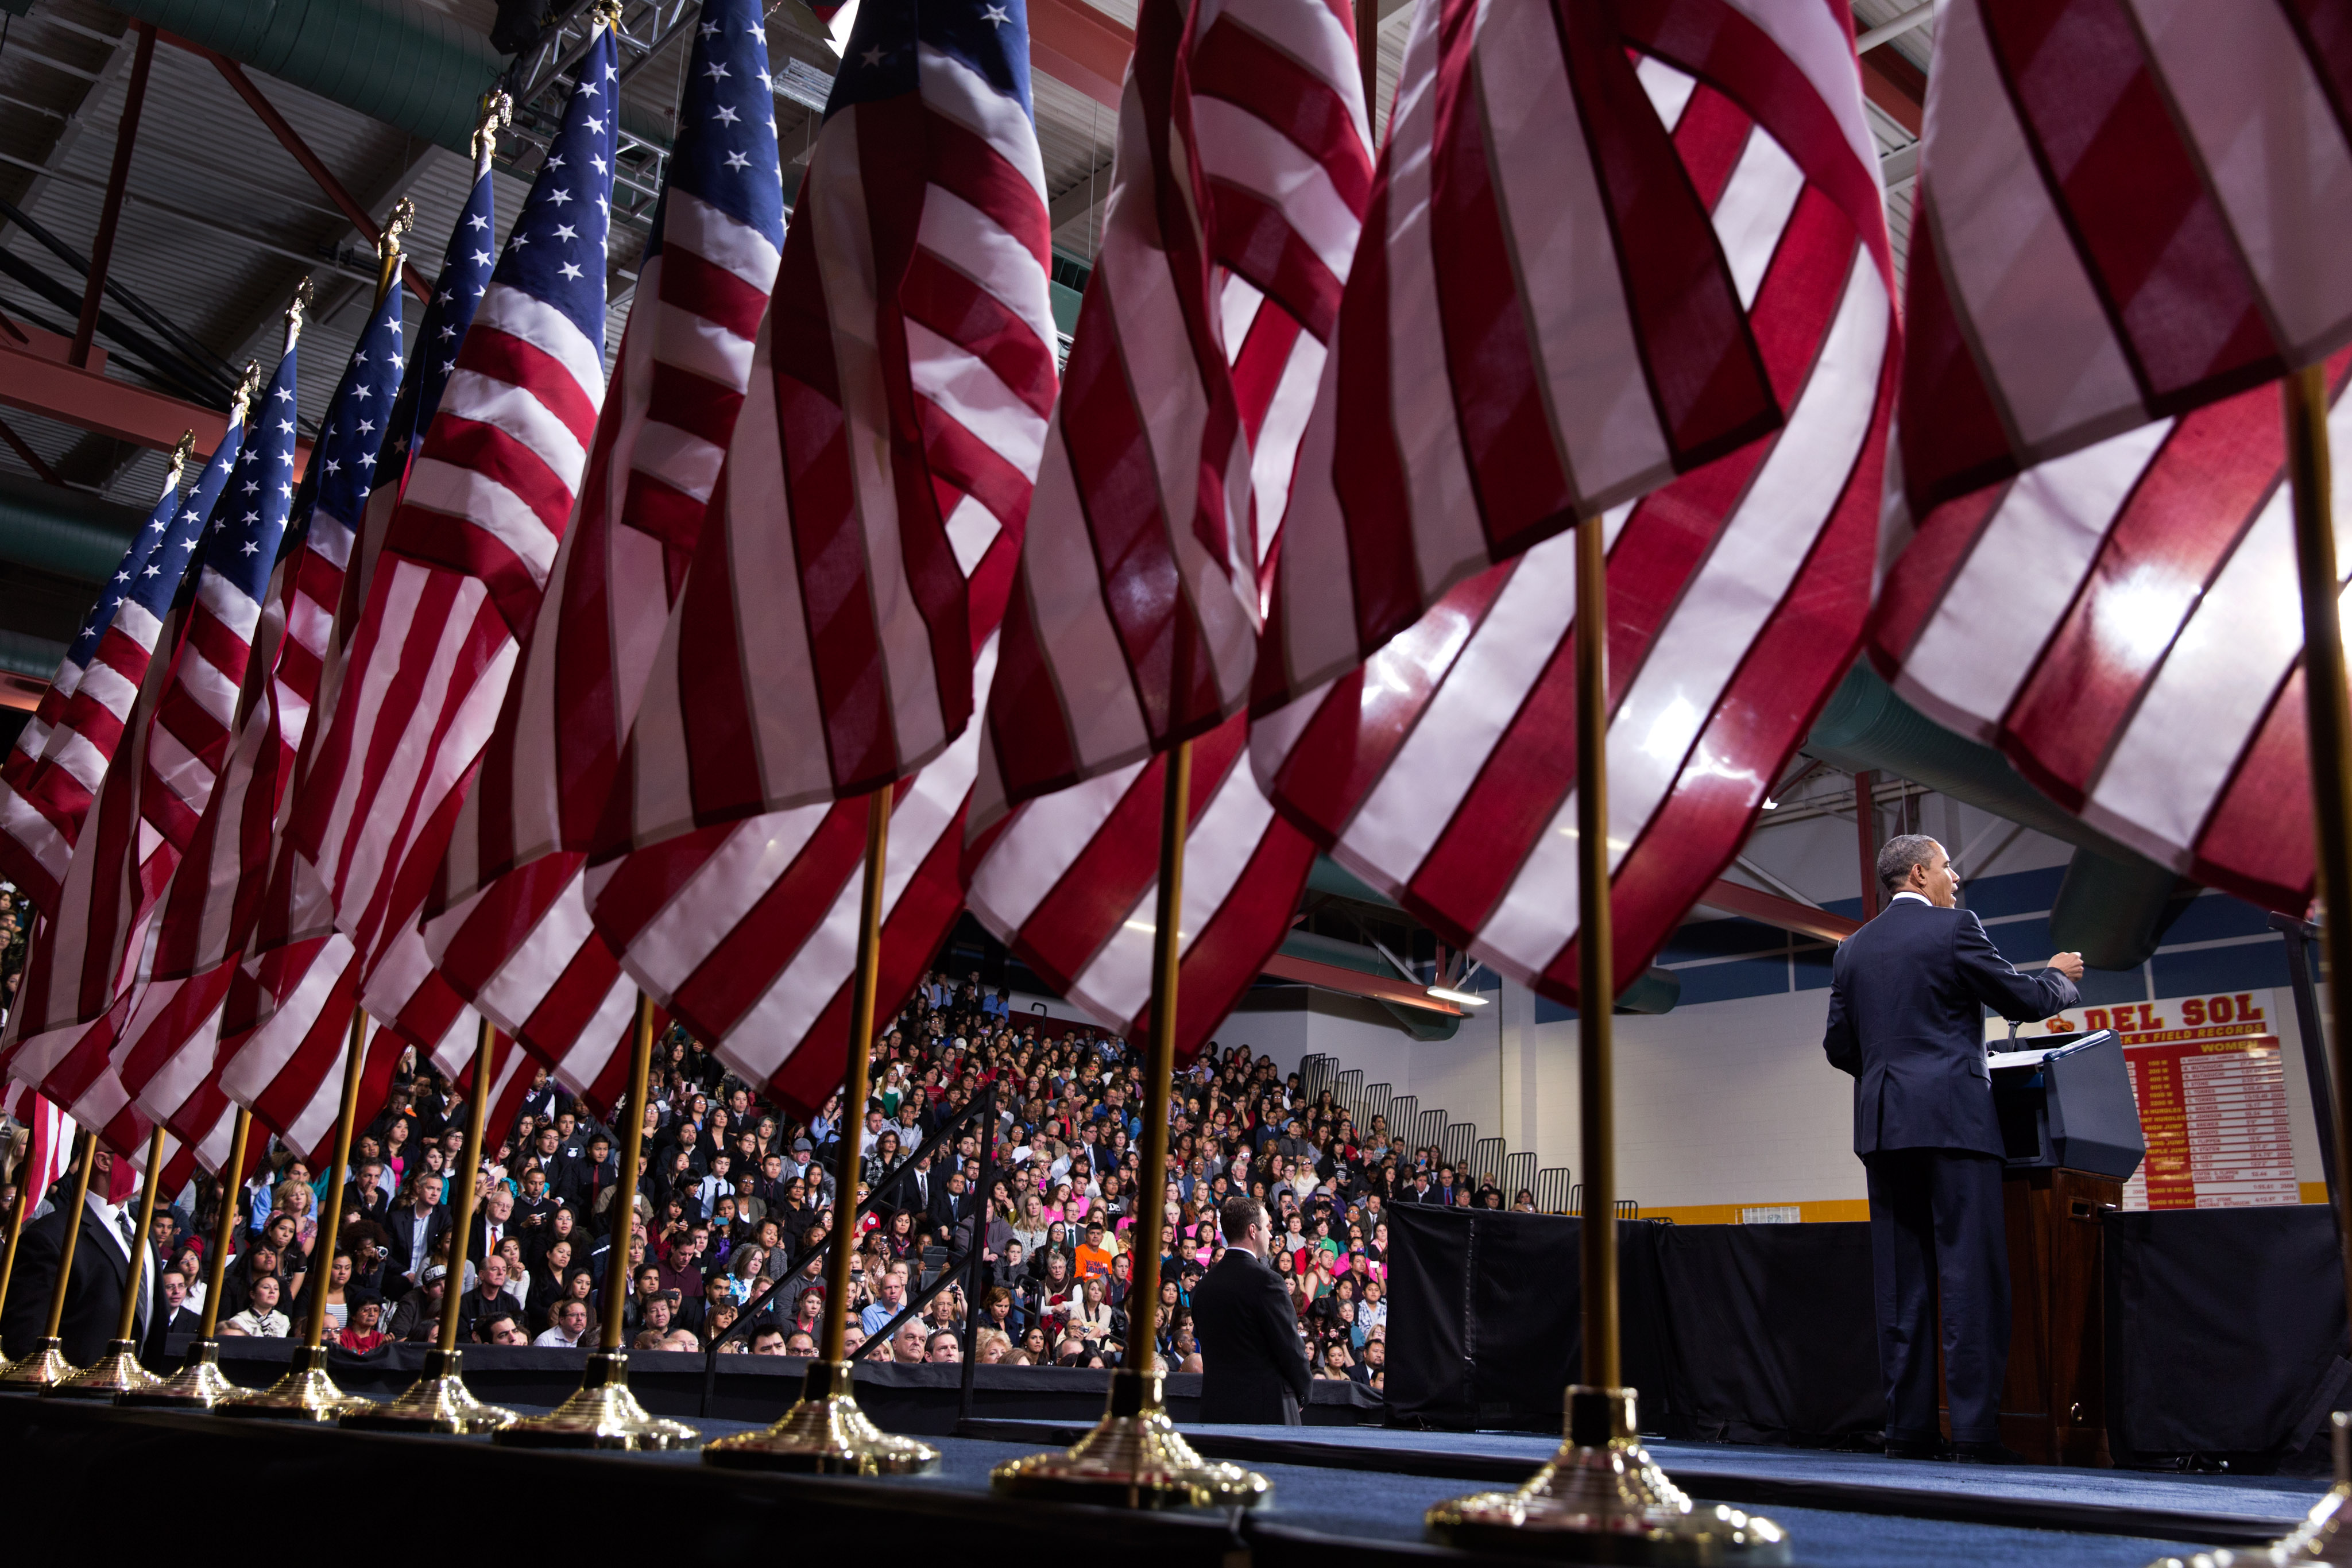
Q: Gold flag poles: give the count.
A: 11